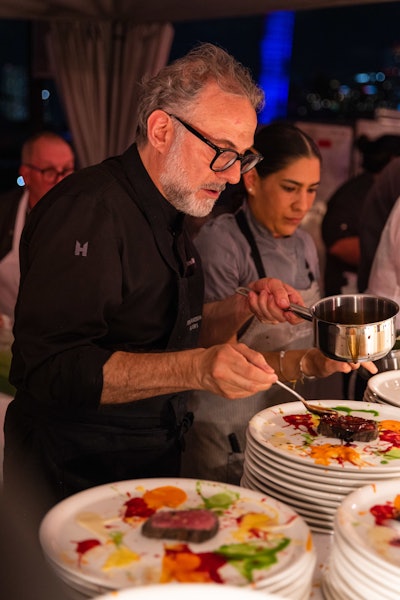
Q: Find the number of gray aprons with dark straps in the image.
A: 1